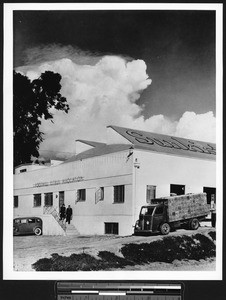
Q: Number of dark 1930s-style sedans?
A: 1